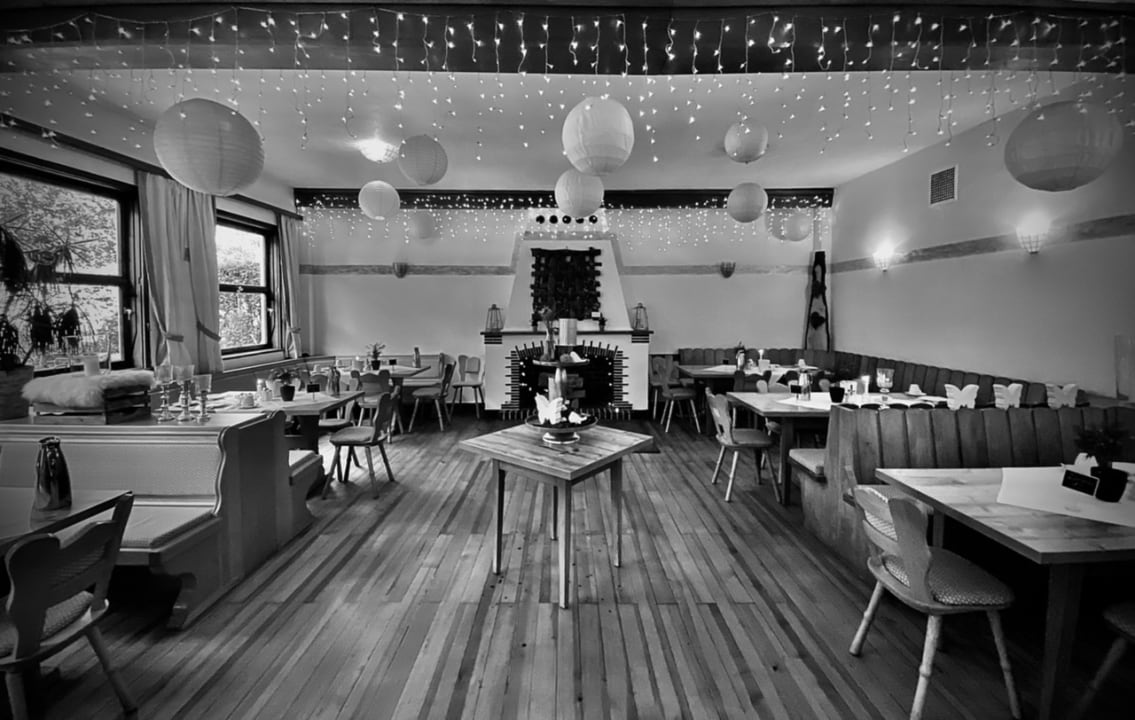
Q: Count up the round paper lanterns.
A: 10